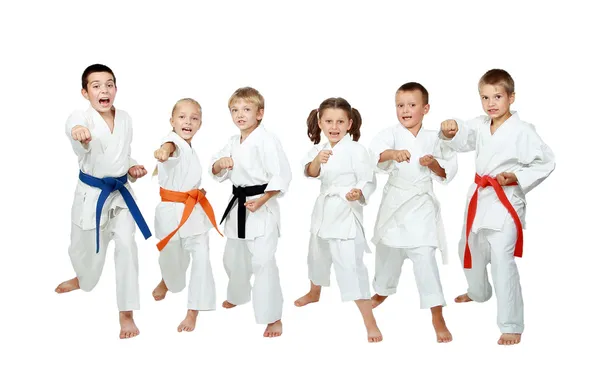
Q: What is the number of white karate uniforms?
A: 6